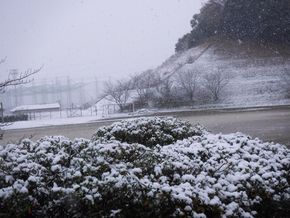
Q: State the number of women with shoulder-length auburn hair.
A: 0